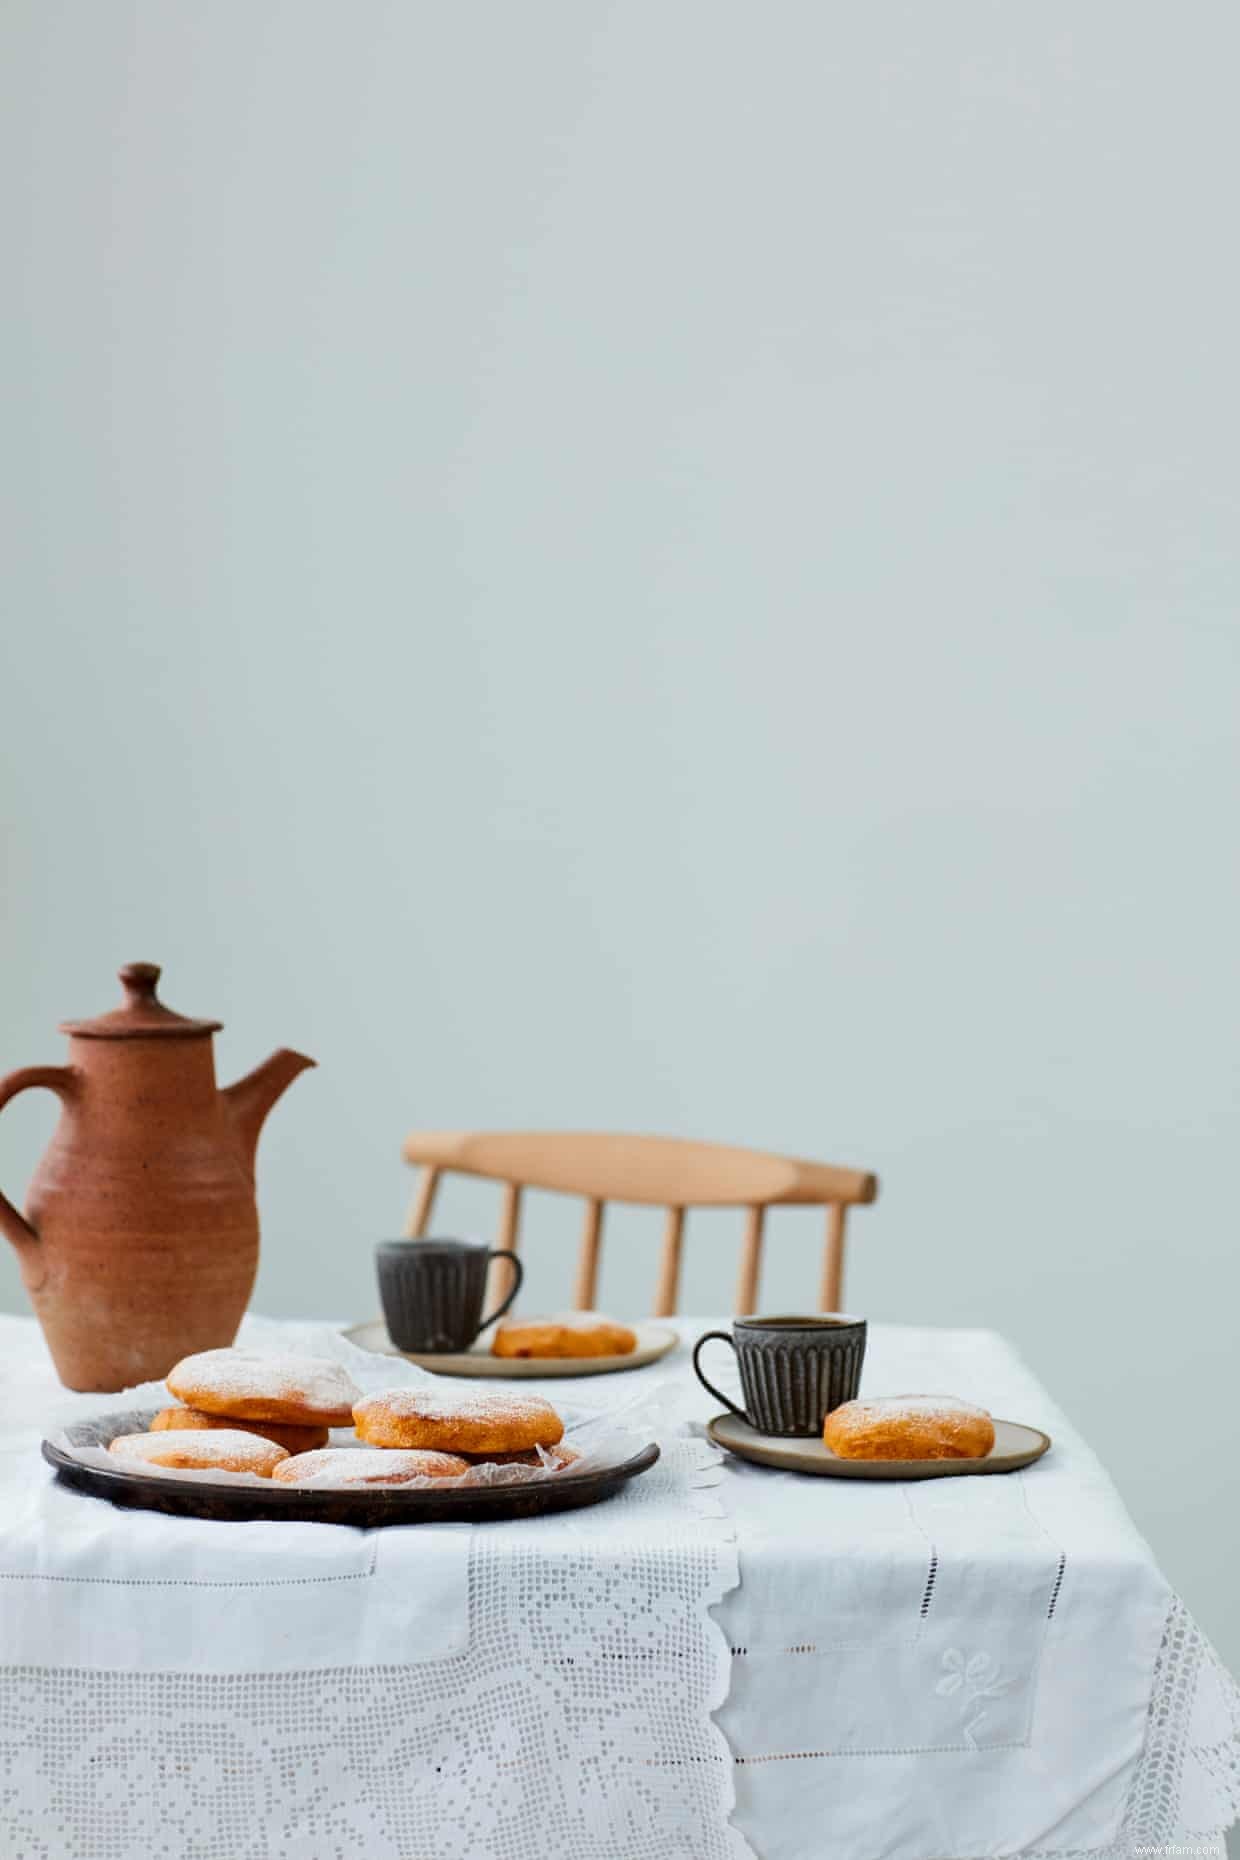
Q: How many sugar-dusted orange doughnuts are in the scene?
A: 8